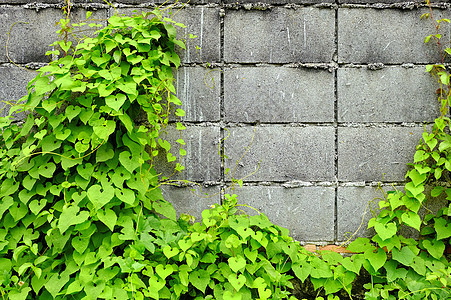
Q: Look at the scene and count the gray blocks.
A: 14